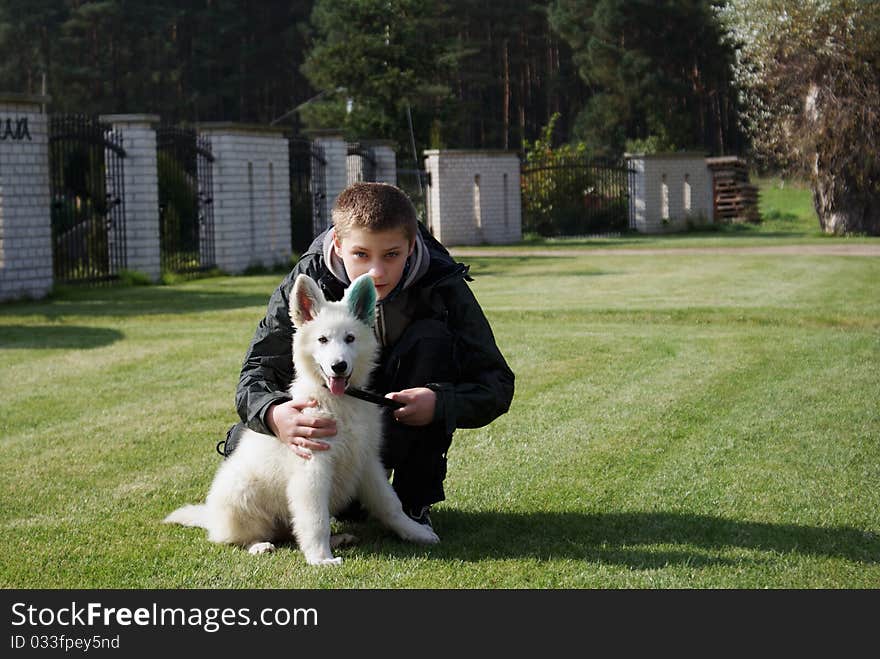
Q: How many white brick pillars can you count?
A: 7